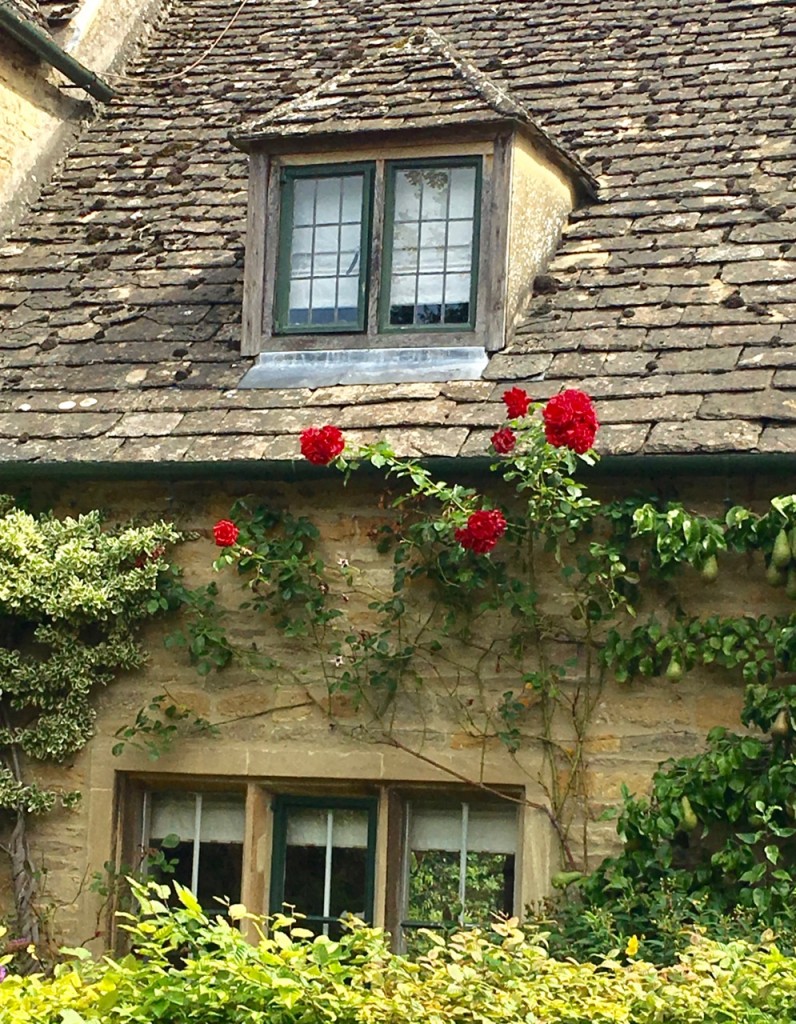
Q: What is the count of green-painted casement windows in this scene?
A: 3